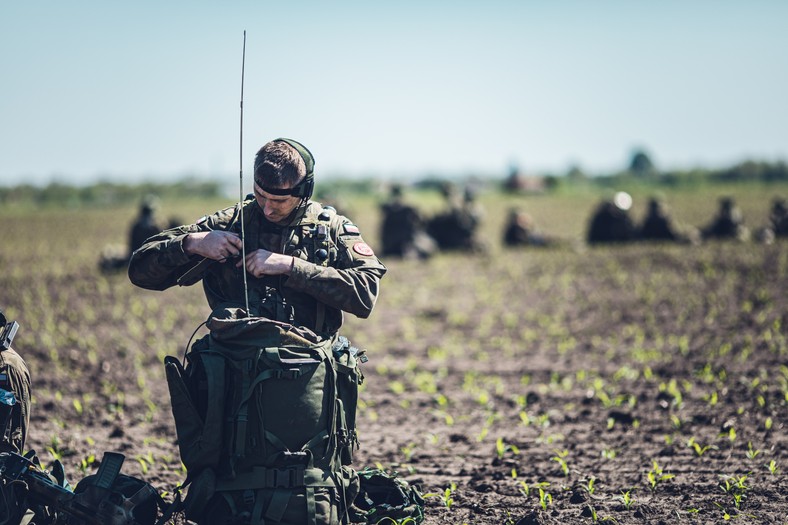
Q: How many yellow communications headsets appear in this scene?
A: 0